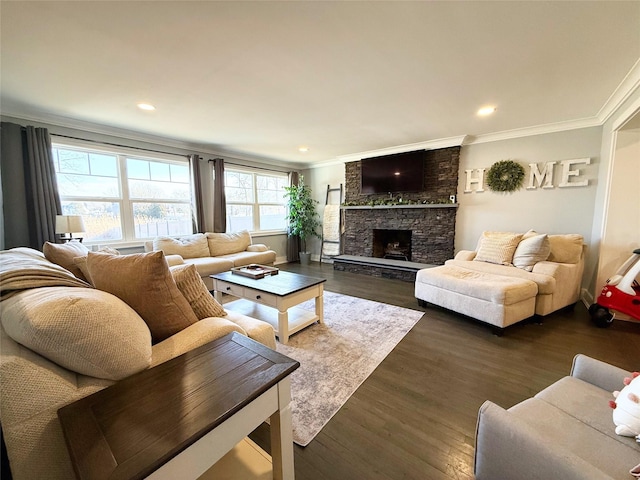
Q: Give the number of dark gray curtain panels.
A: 4